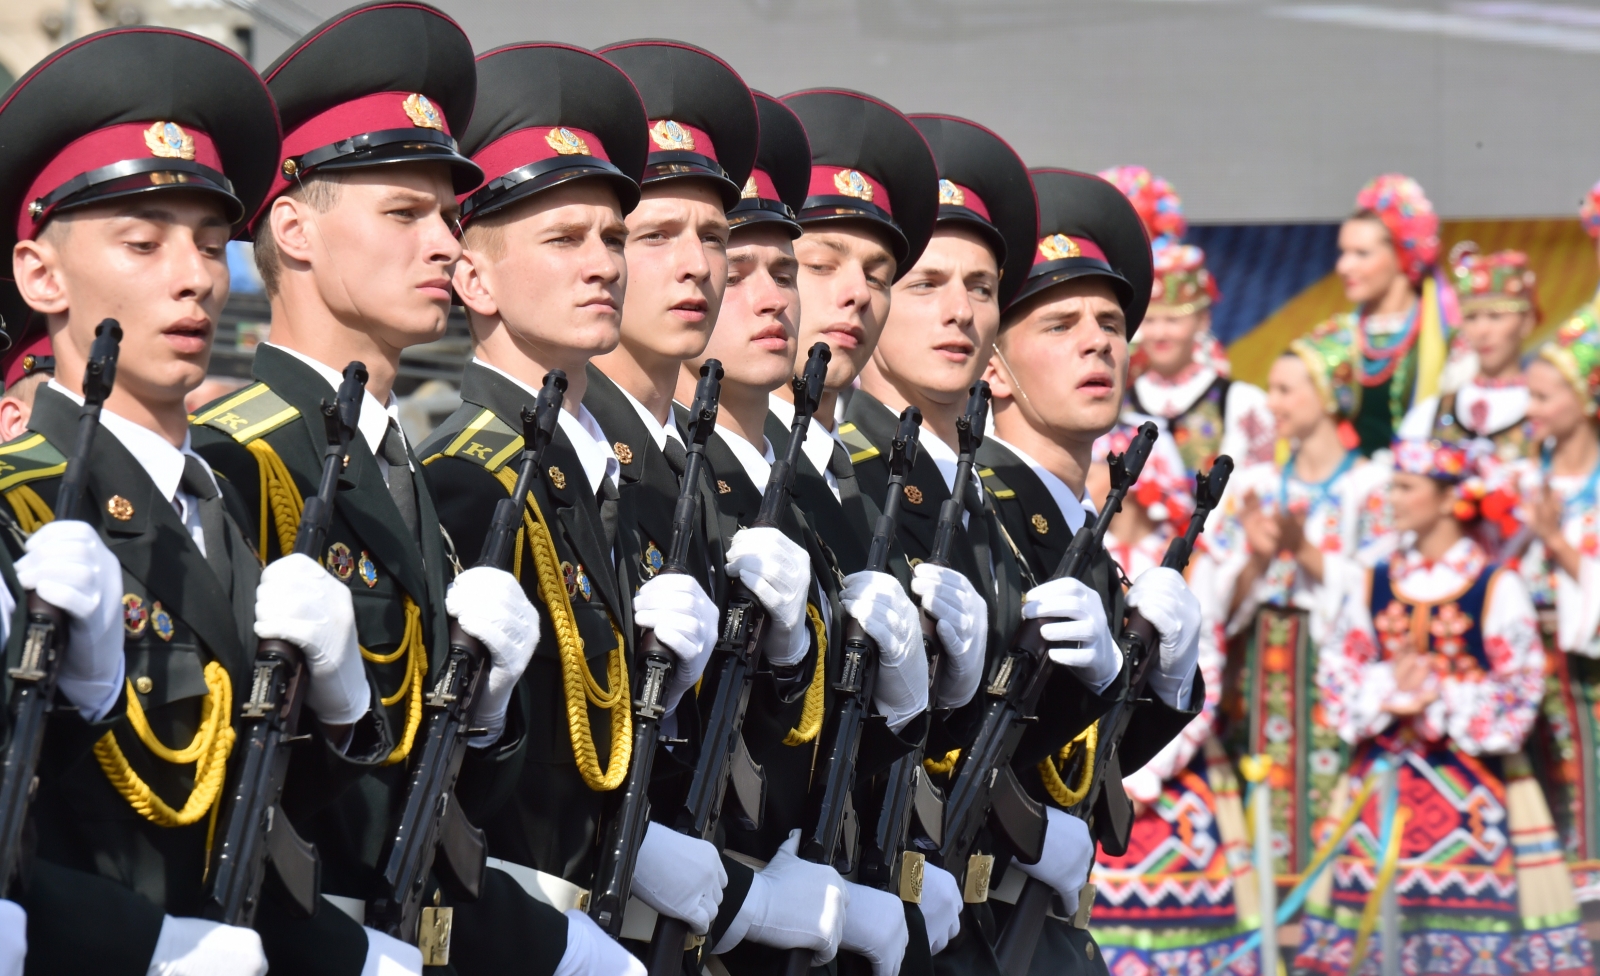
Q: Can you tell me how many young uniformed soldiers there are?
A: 8